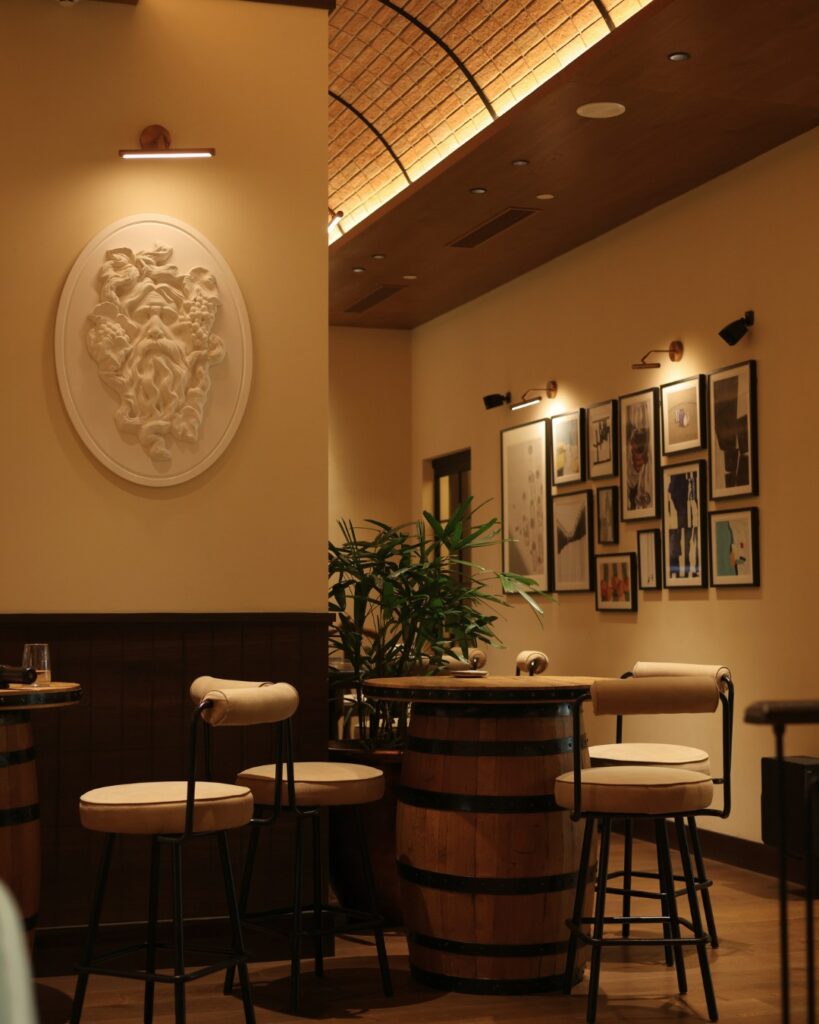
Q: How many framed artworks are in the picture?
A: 12